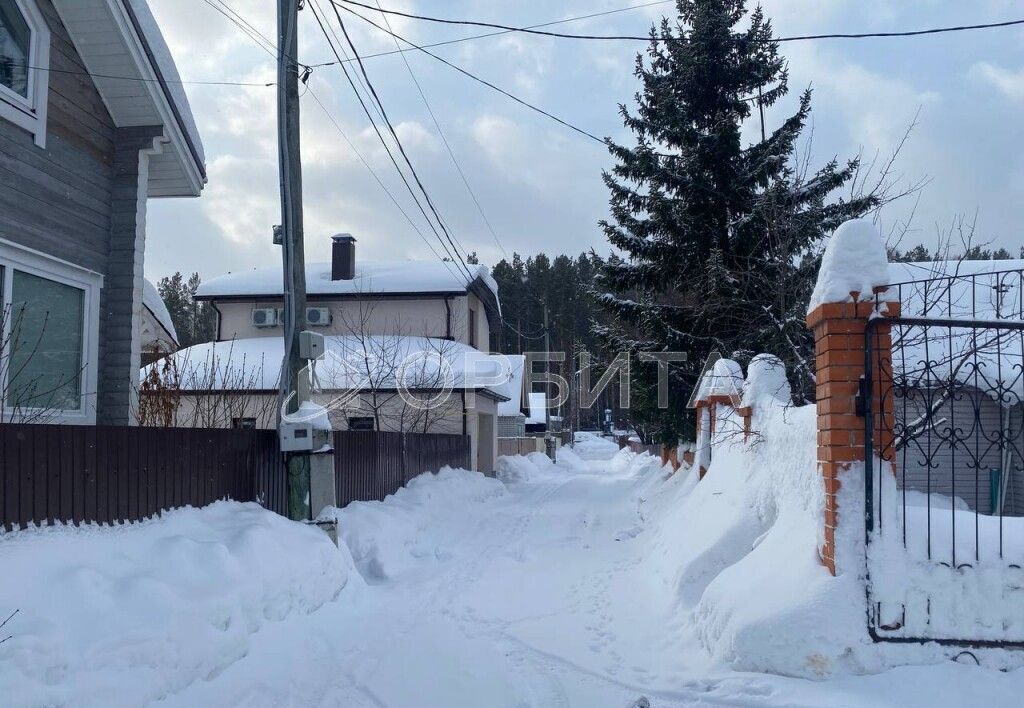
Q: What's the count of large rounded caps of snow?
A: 3